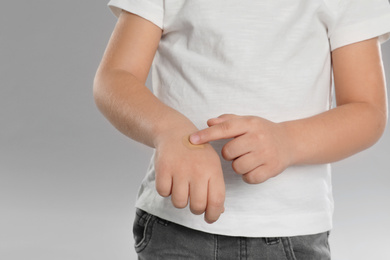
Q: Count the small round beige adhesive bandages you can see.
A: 1